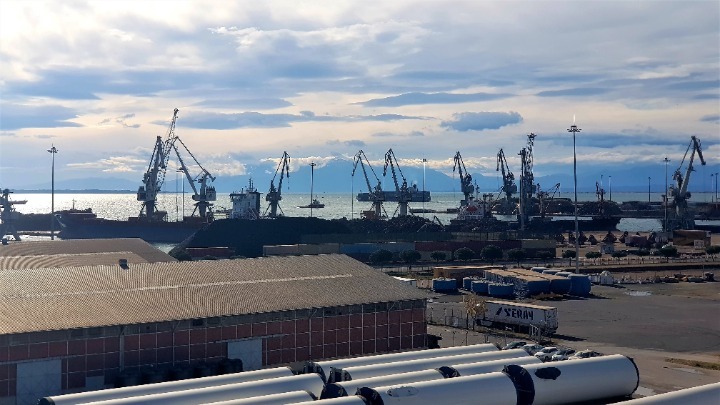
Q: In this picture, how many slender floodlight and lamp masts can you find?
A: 11